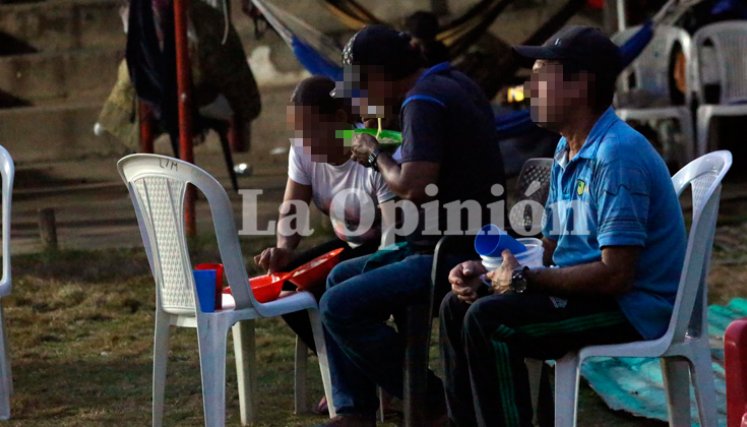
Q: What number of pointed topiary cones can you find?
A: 0